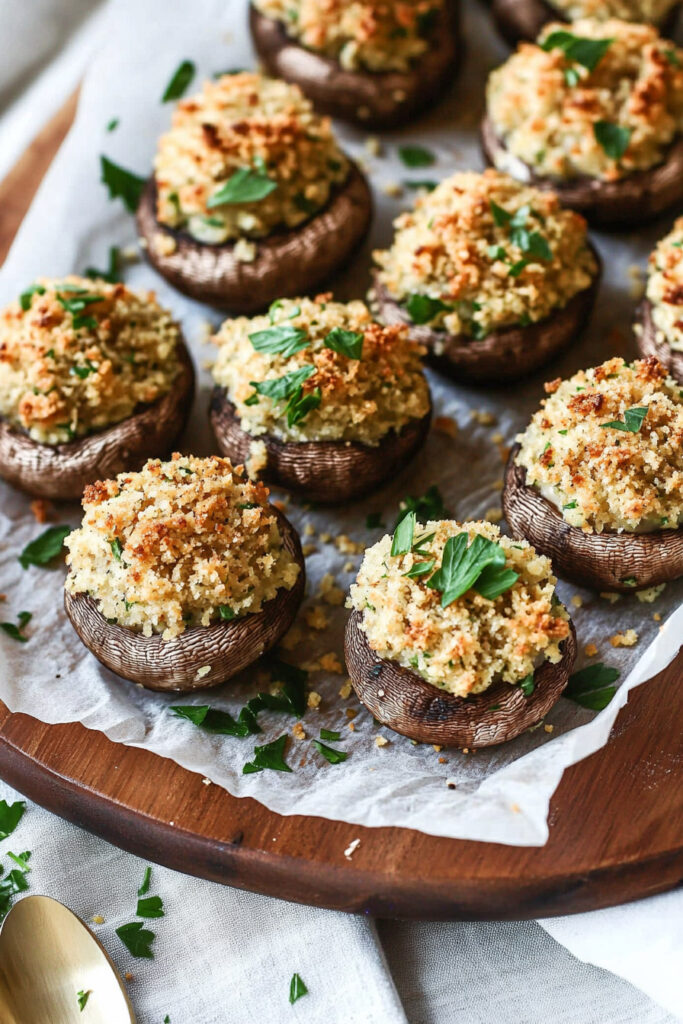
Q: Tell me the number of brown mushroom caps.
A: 11